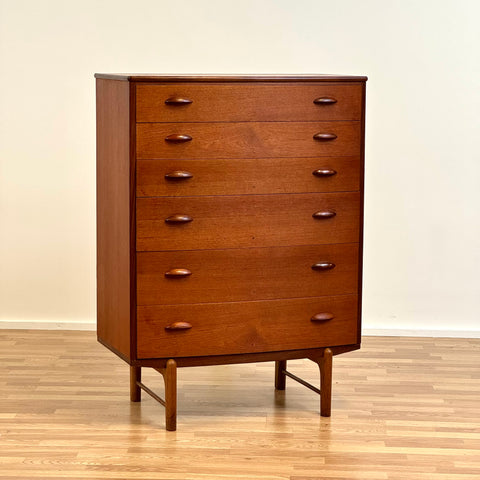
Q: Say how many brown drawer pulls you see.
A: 12